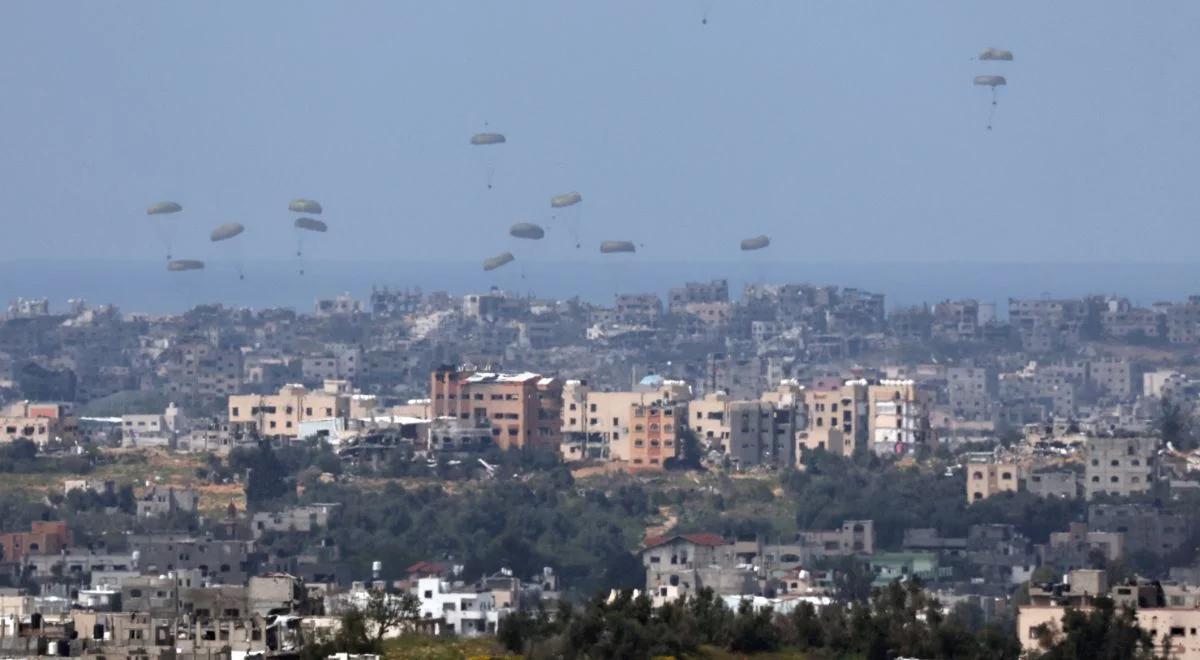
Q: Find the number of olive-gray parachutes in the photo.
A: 13